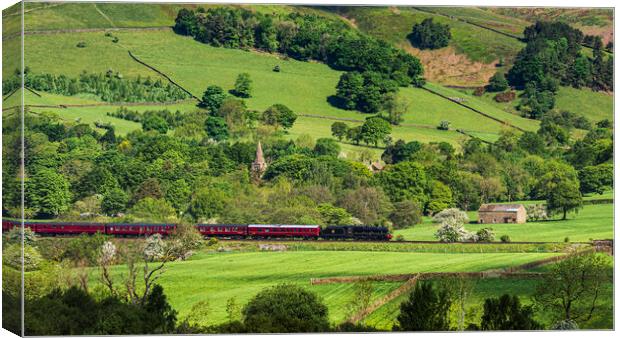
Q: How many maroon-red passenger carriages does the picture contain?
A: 5